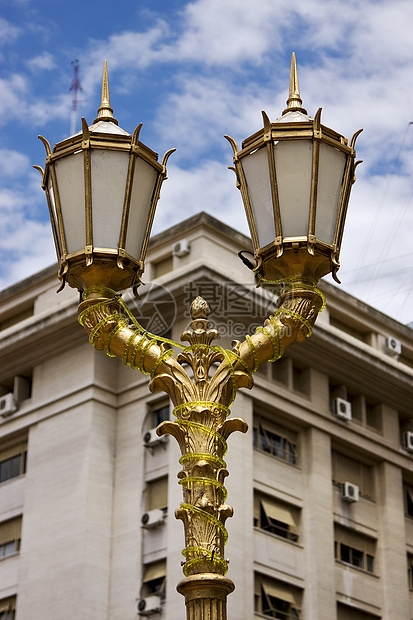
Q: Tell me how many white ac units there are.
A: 9